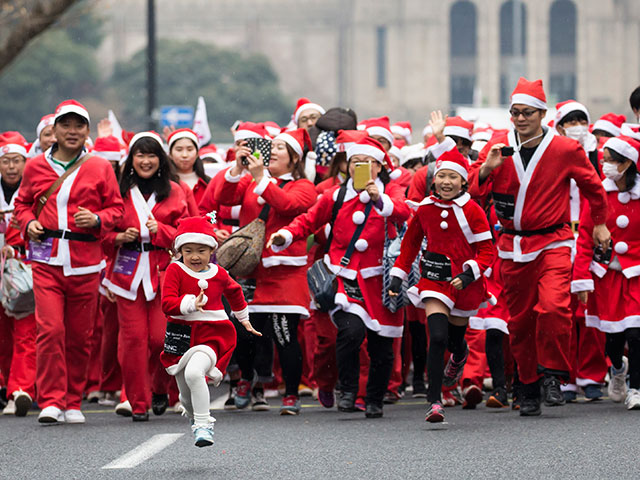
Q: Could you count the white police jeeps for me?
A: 0